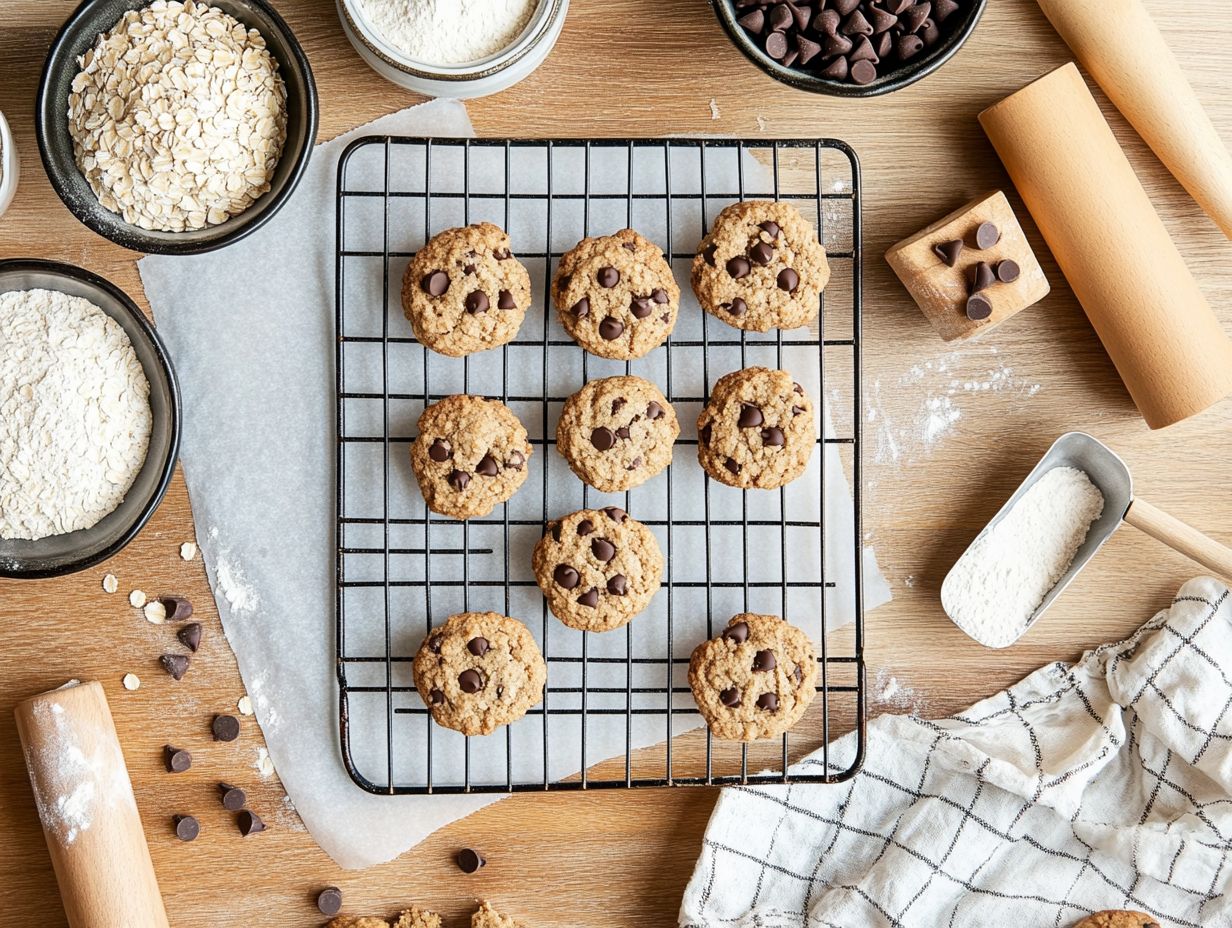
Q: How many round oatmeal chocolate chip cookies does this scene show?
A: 9